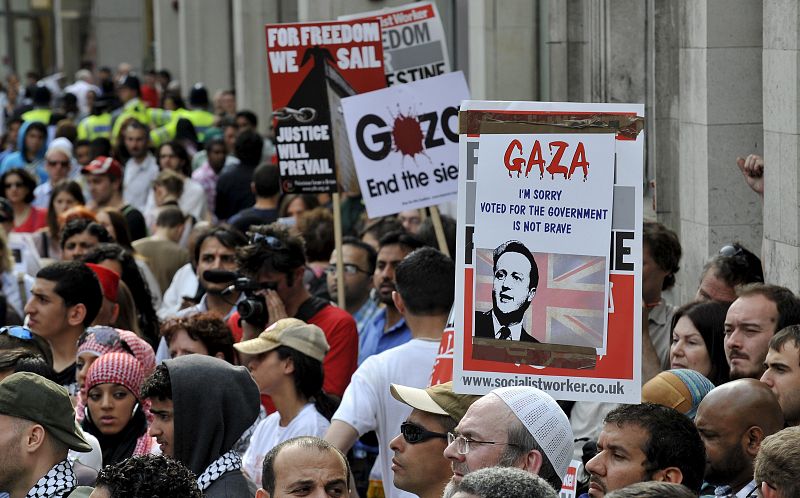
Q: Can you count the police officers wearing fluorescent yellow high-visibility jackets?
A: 4